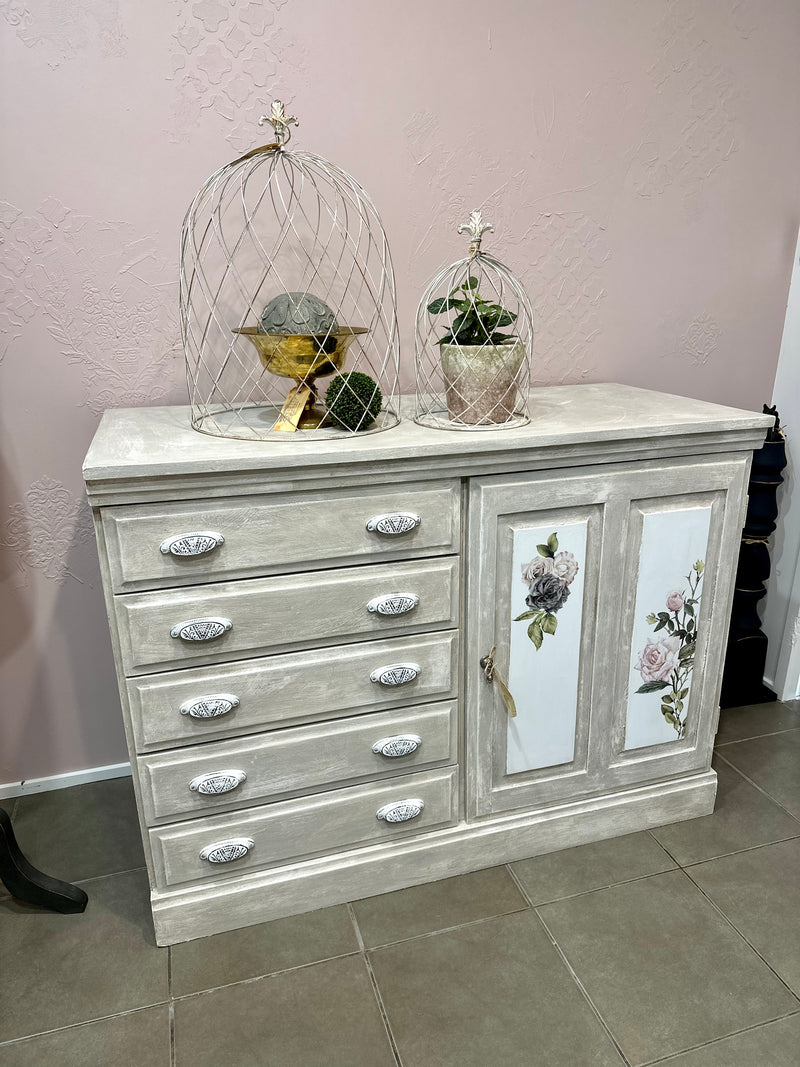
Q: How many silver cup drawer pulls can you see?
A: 10